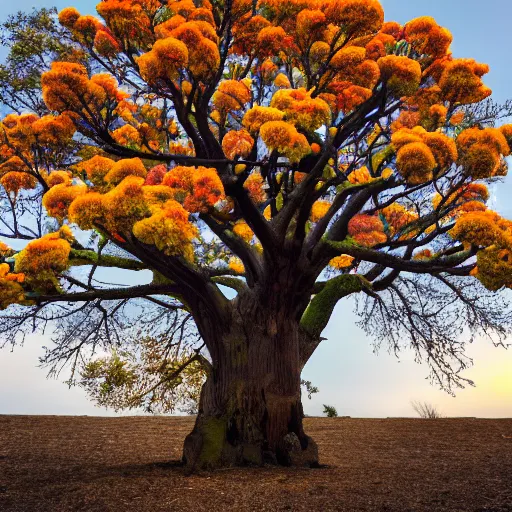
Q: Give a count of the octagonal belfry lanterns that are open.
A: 0